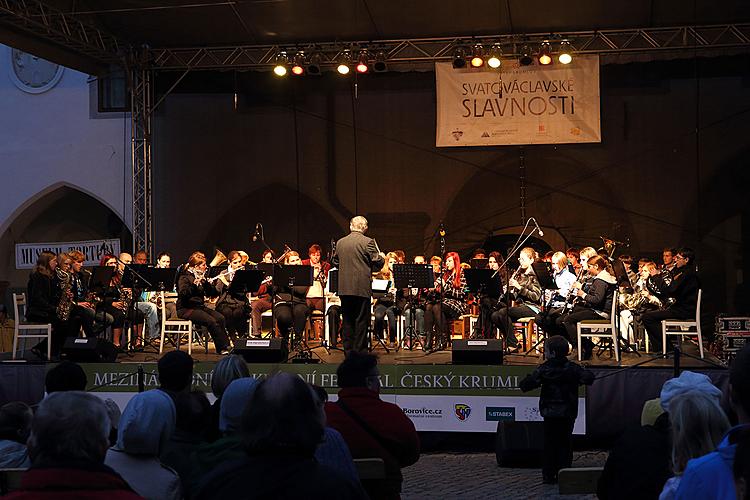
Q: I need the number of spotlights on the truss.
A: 12